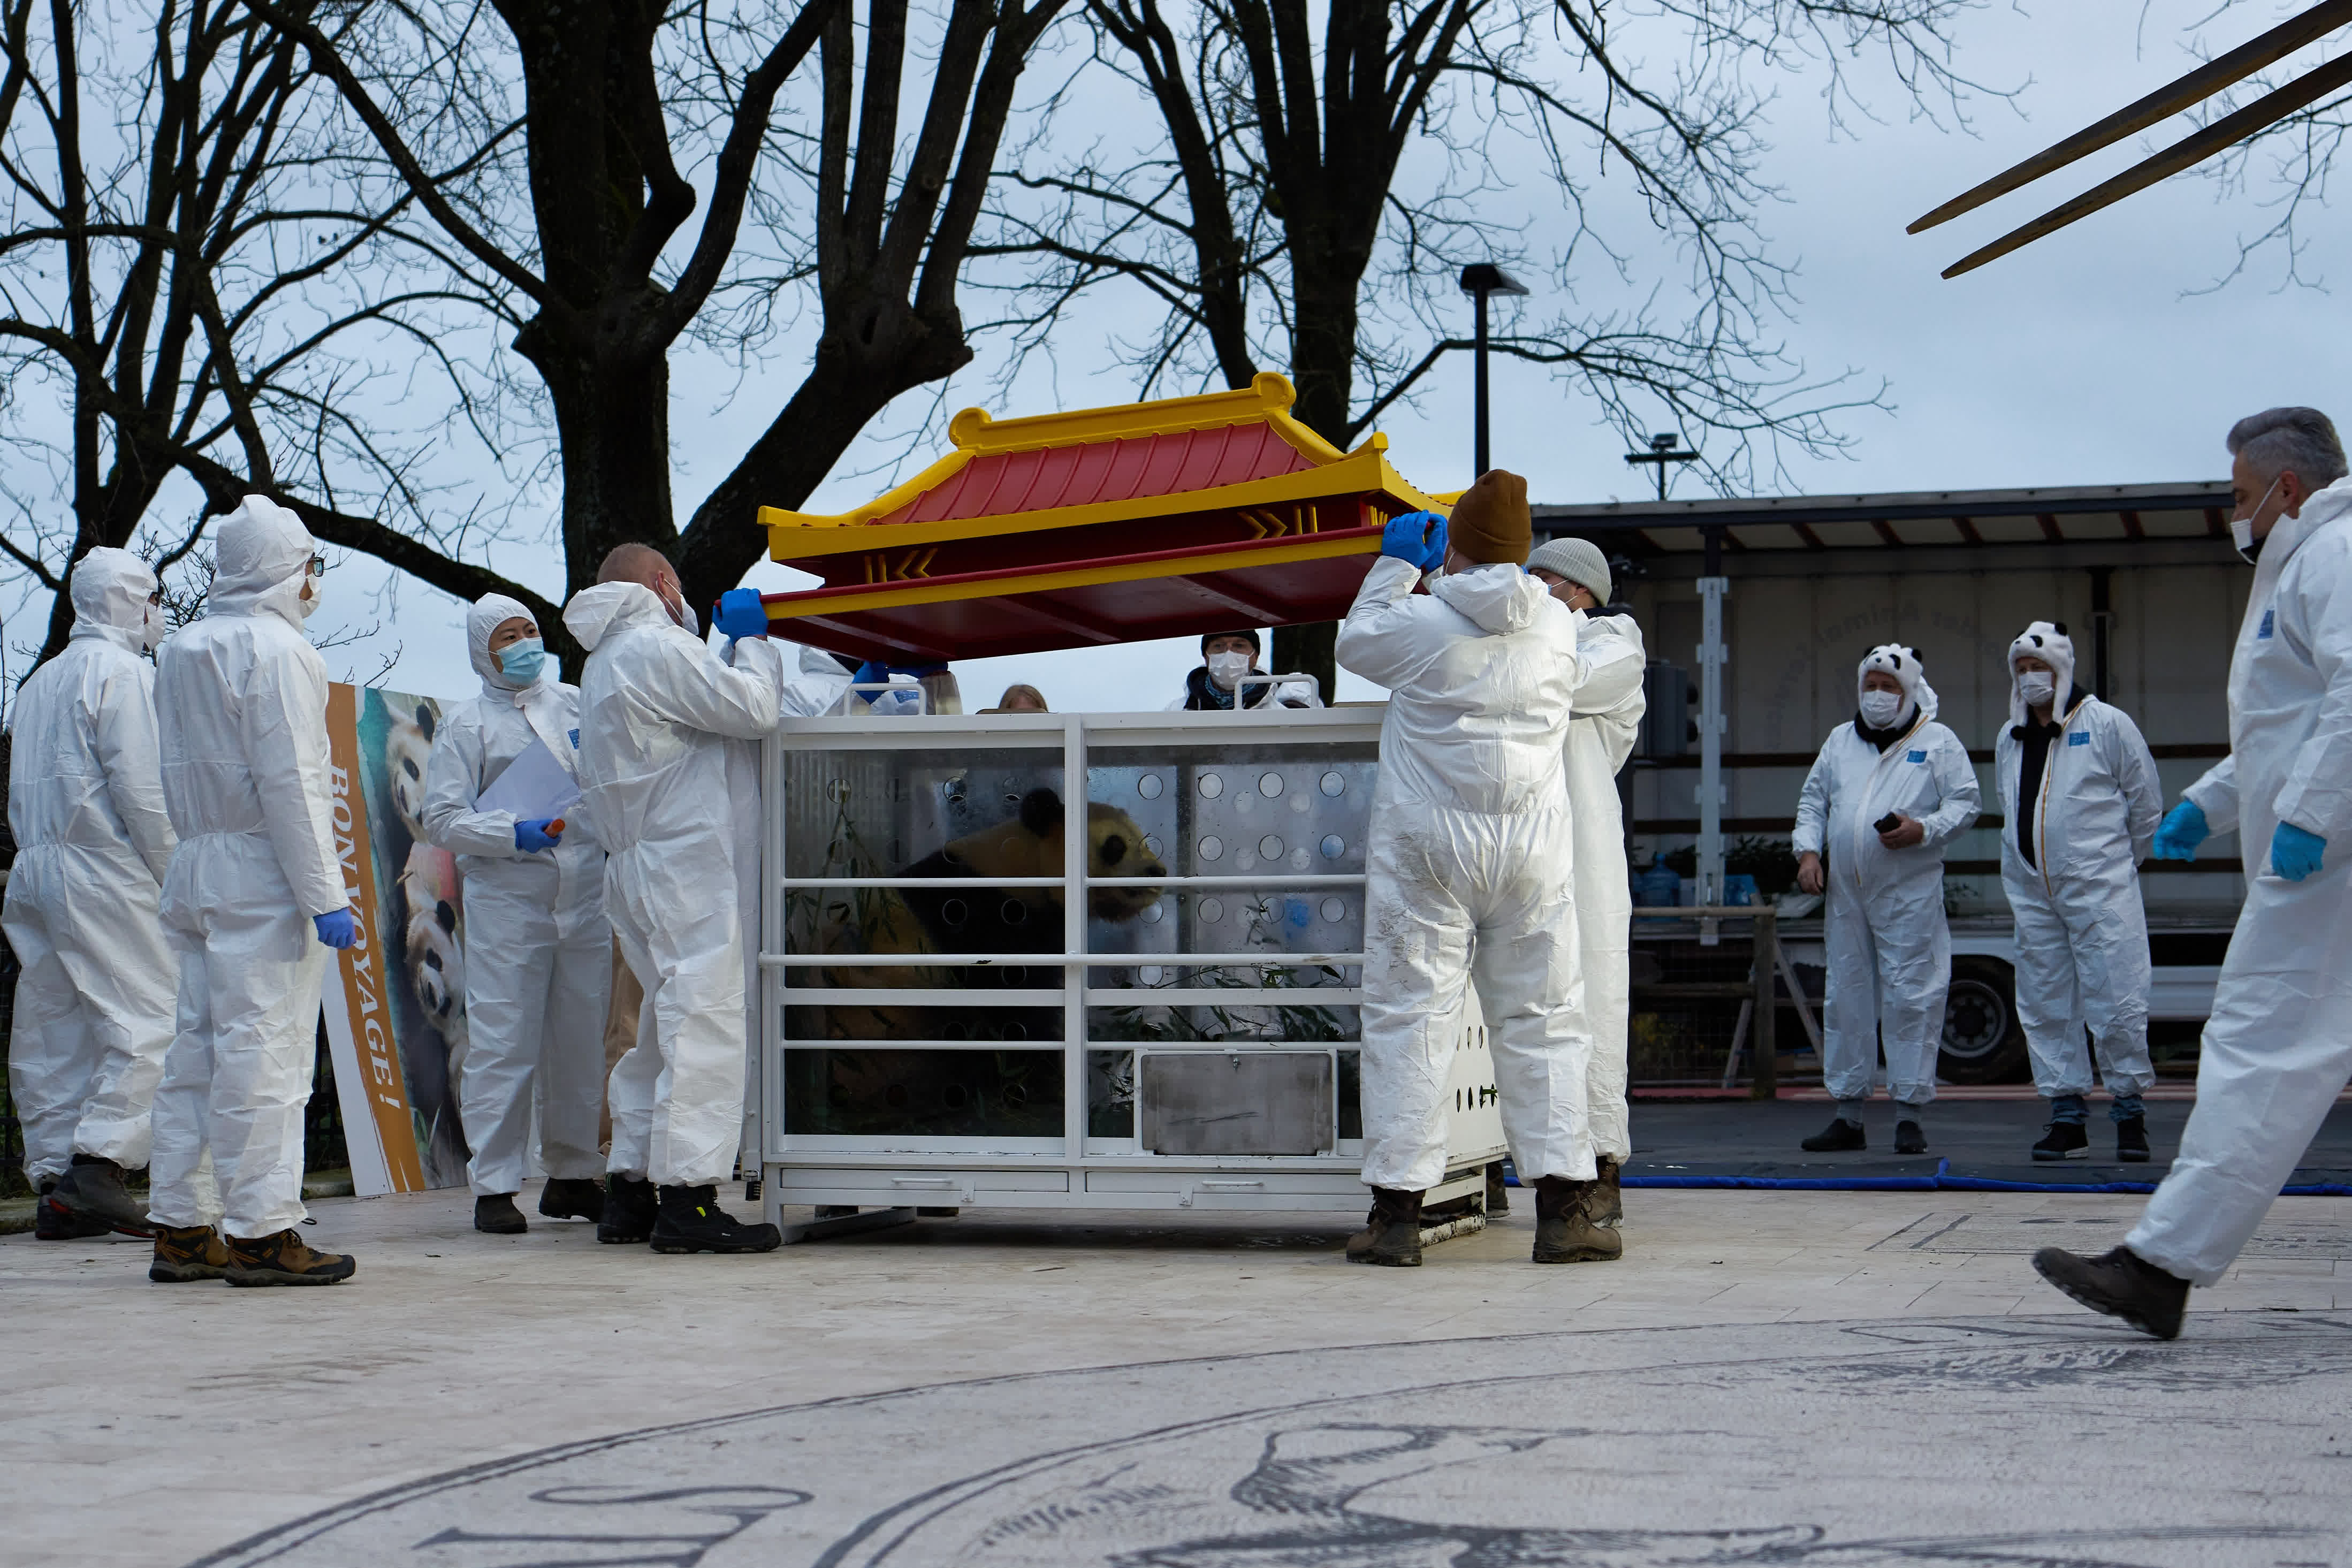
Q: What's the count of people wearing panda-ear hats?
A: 2